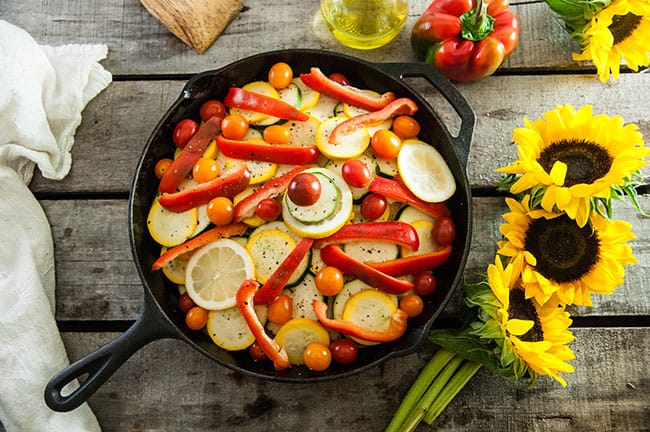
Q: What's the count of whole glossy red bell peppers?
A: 1